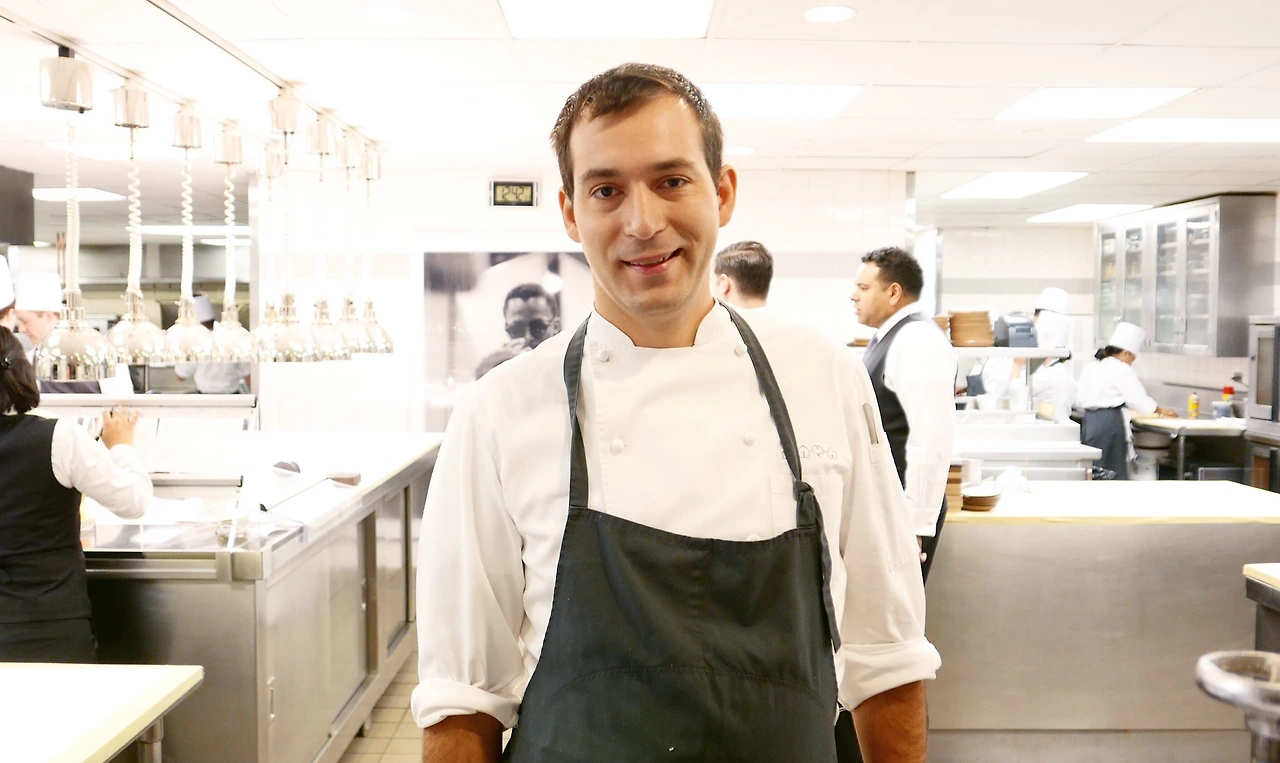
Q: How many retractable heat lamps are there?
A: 9